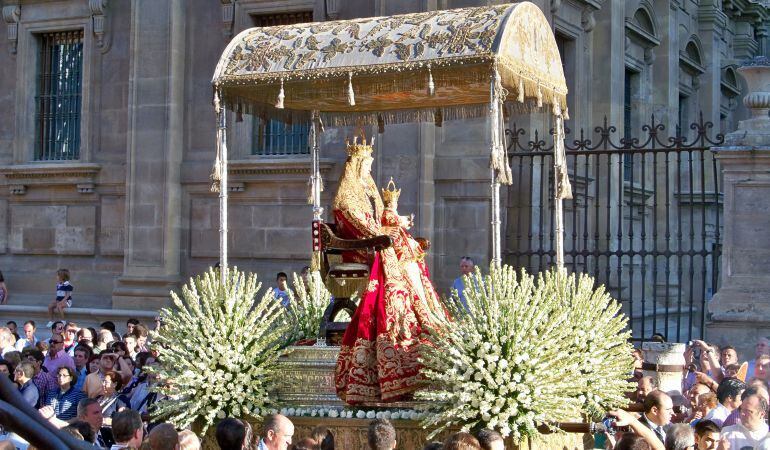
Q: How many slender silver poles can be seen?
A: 4